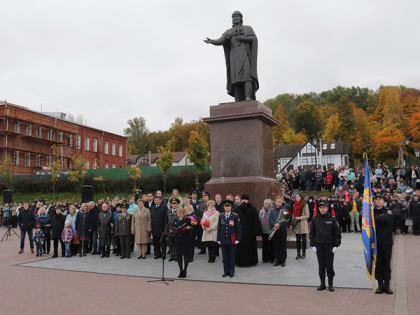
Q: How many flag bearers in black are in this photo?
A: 1